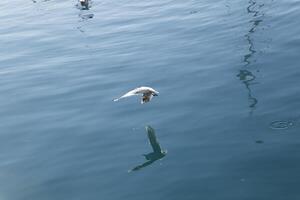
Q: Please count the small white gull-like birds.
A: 1